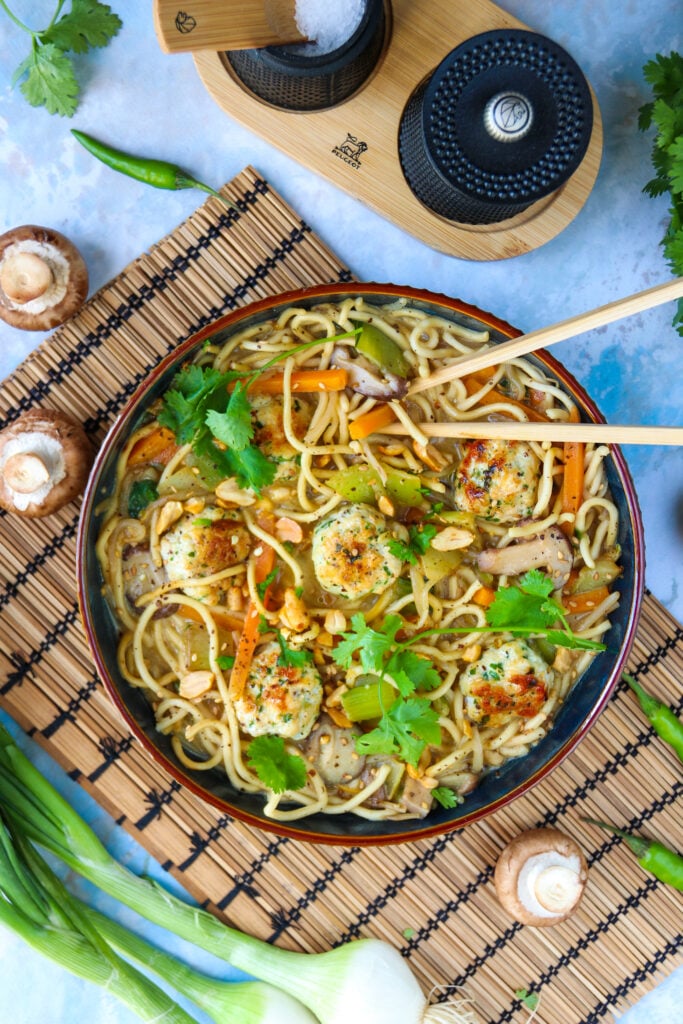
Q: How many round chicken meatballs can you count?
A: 6